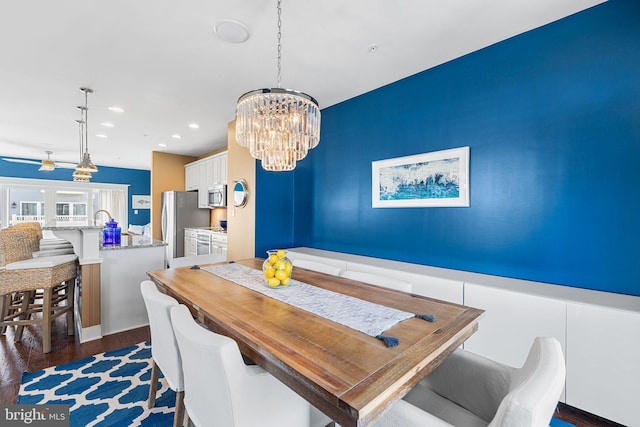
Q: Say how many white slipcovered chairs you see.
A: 6